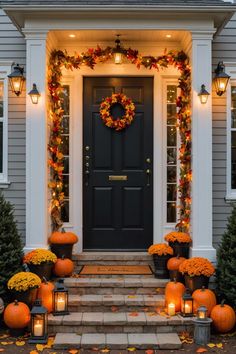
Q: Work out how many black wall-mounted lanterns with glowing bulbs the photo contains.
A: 4